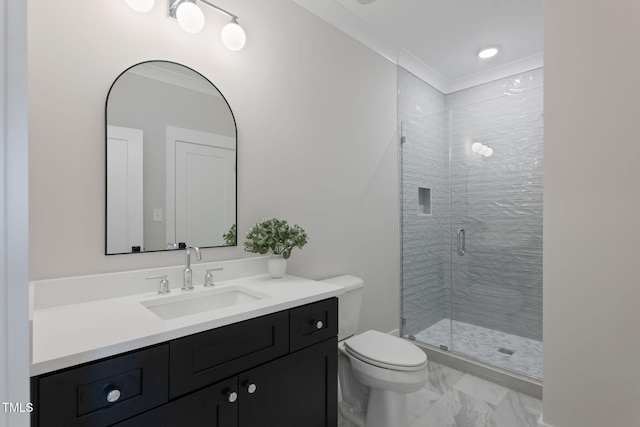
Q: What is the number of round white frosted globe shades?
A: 3